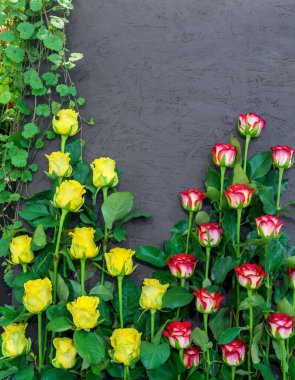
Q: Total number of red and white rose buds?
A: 15